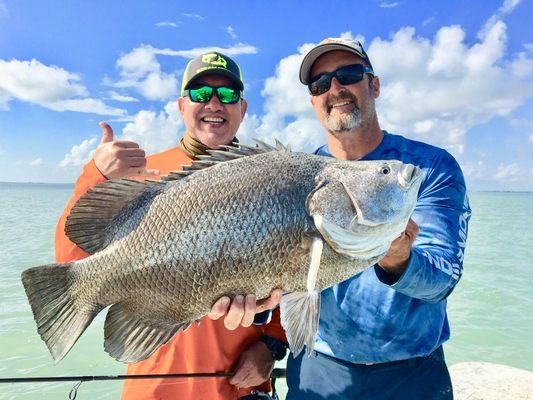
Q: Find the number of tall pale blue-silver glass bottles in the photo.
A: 0